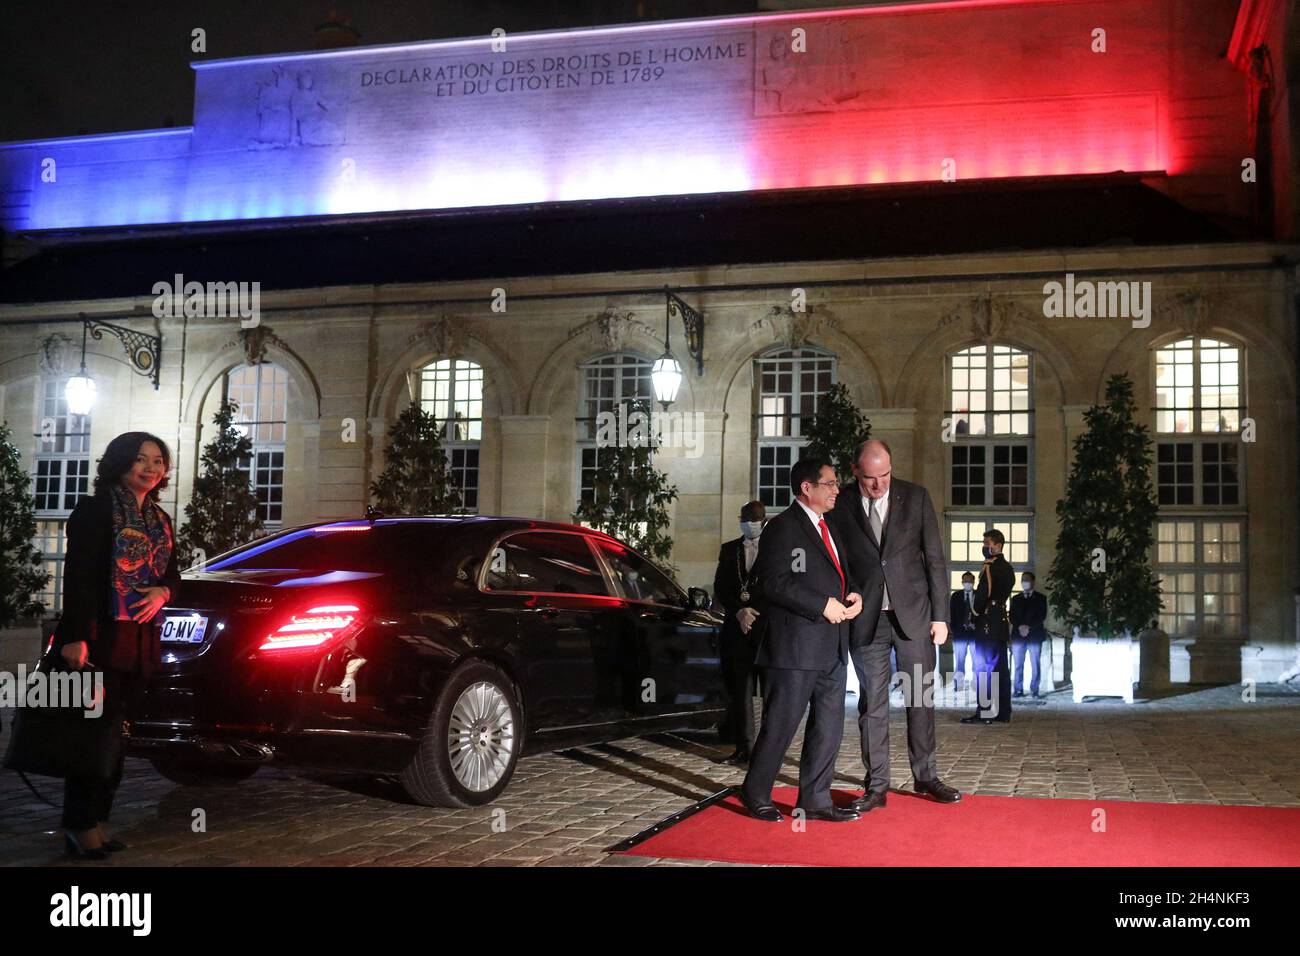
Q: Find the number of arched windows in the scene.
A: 7